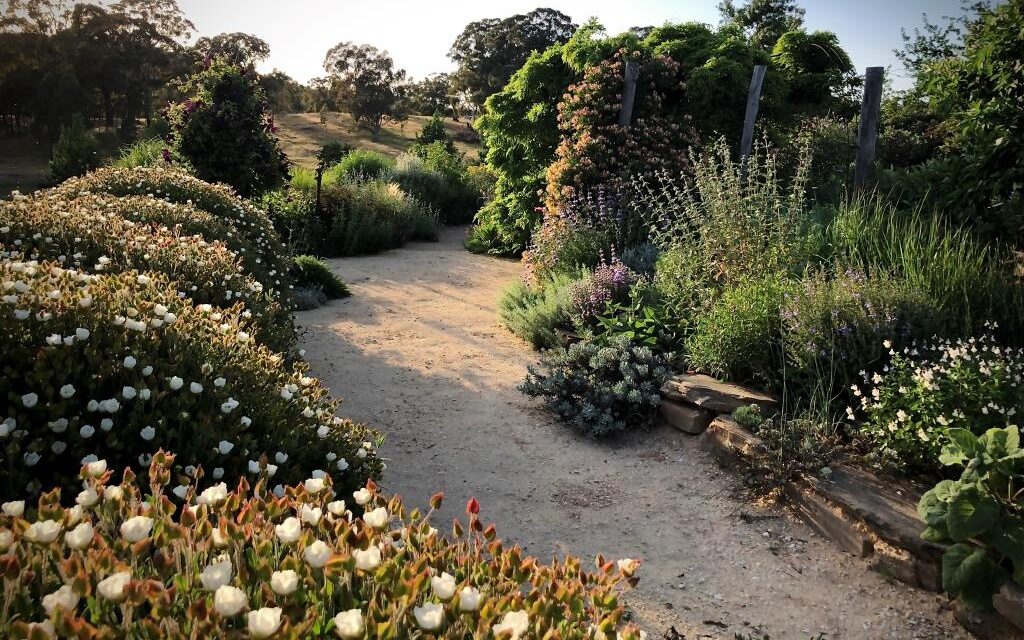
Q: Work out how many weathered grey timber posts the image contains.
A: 3